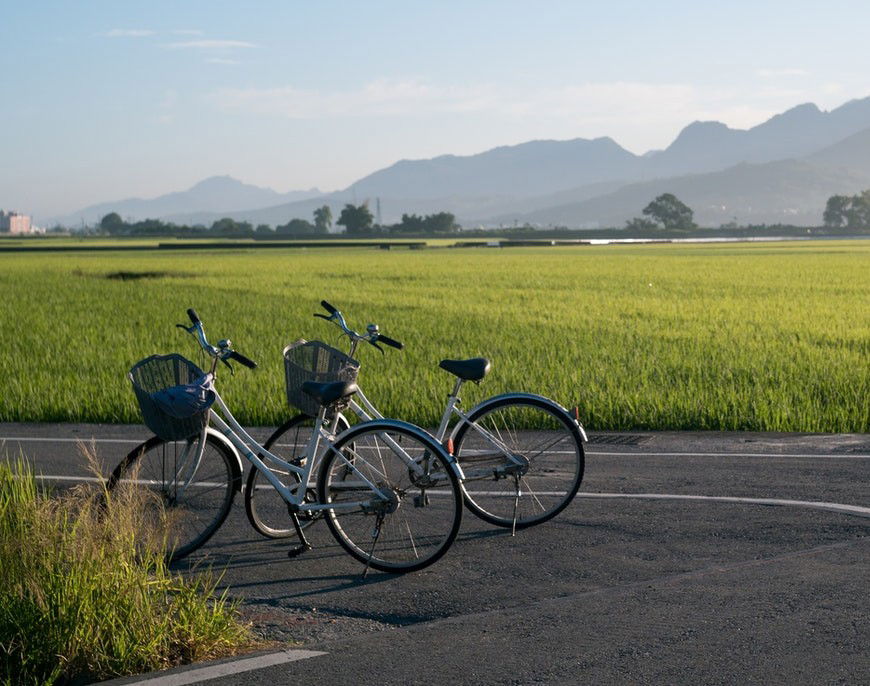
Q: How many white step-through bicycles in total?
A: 2